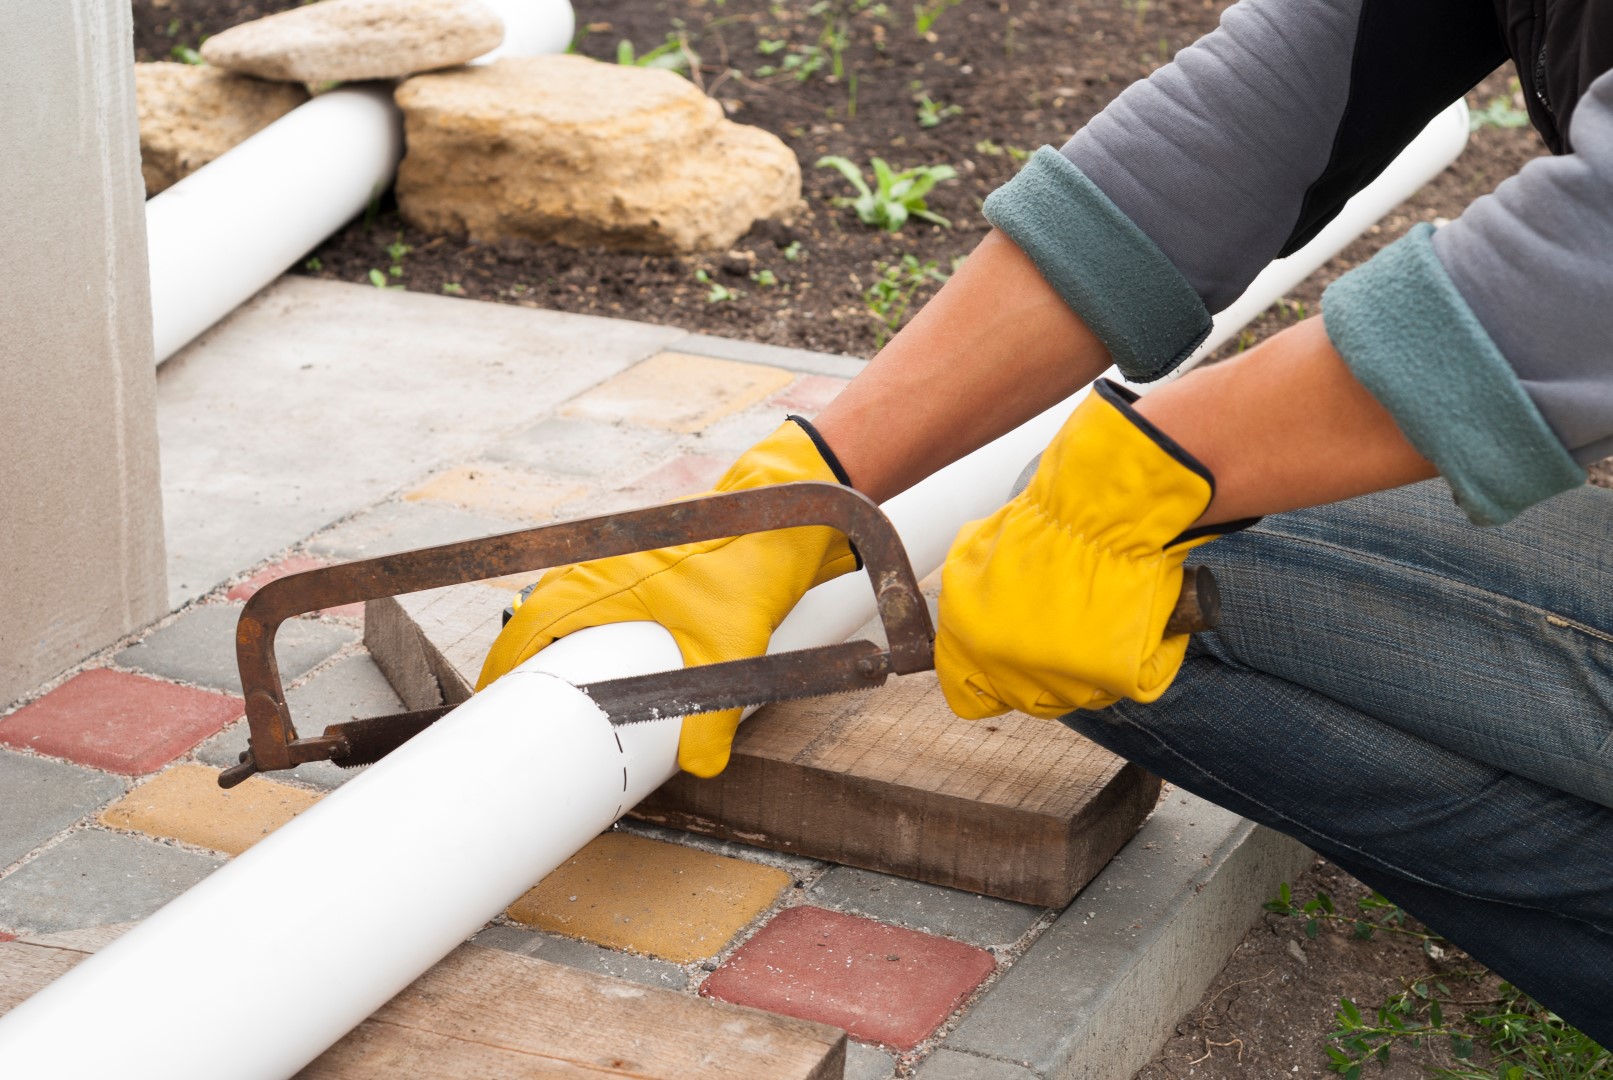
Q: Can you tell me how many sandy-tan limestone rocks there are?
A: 3